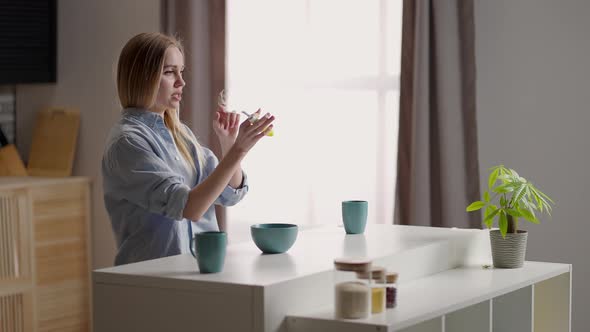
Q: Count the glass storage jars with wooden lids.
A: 3